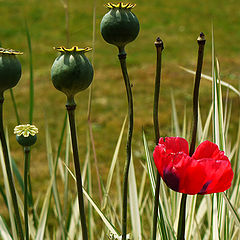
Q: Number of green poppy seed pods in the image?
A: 4